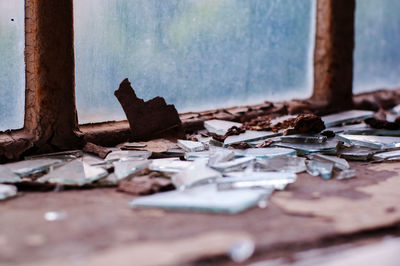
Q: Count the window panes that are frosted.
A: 3